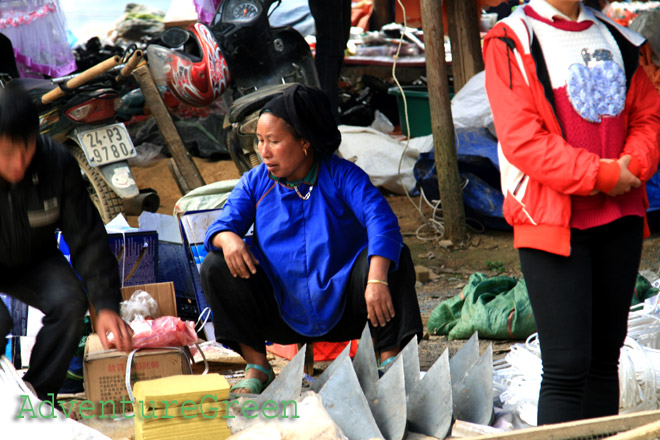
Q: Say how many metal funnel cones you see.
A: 9